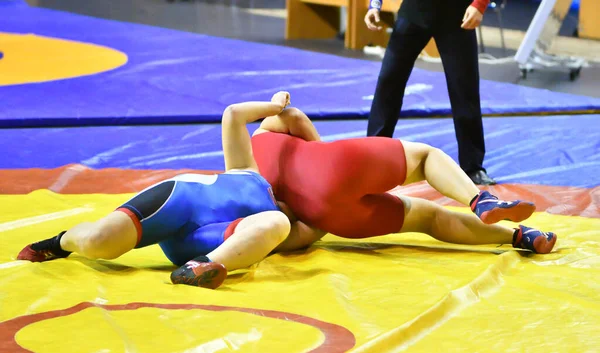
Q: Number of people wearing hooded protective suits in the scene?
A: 0